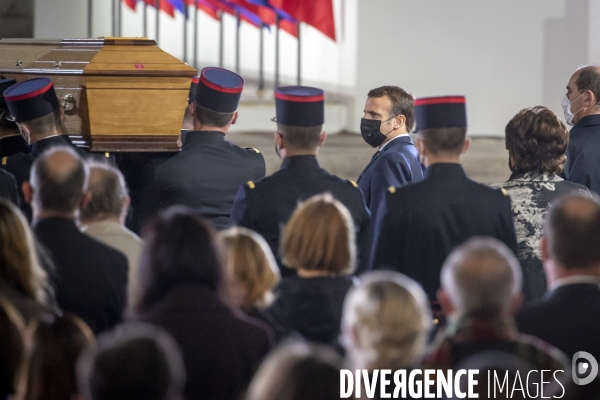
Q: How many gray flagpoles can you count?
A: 12